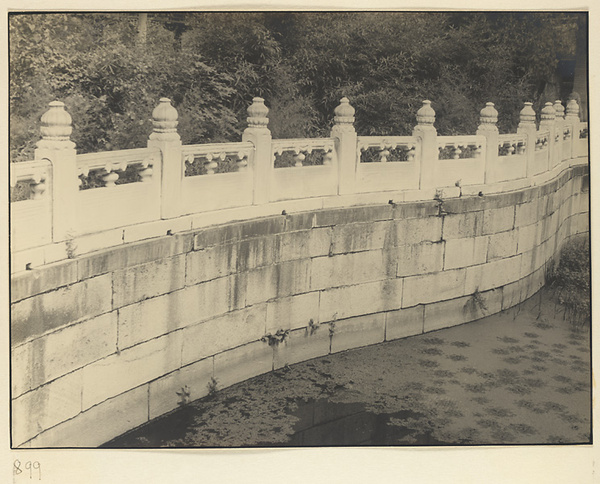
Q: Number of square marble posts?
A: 10